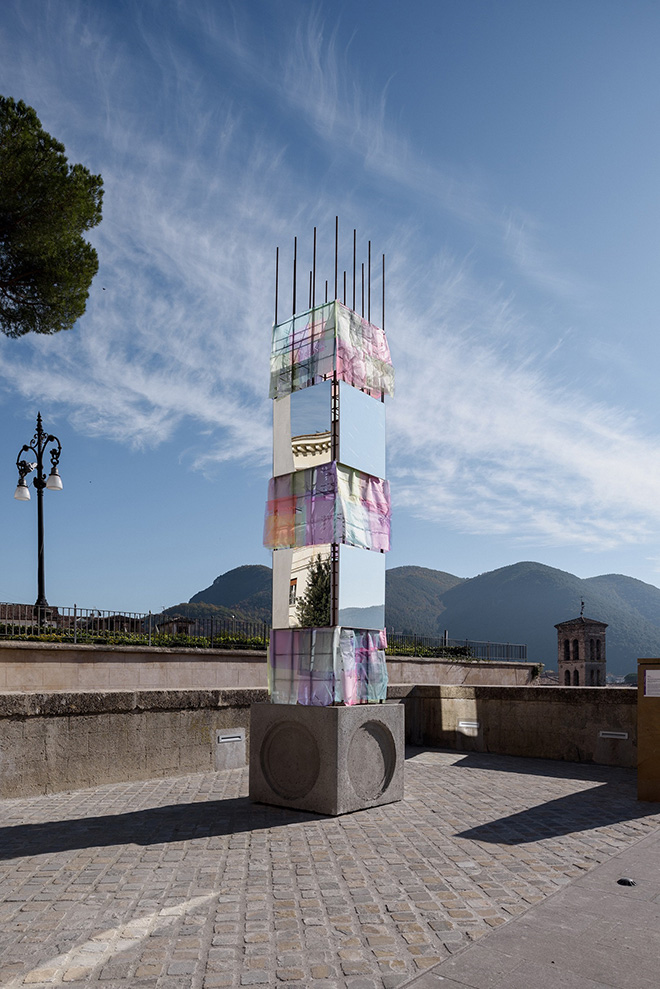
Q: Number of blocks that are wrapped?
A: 3